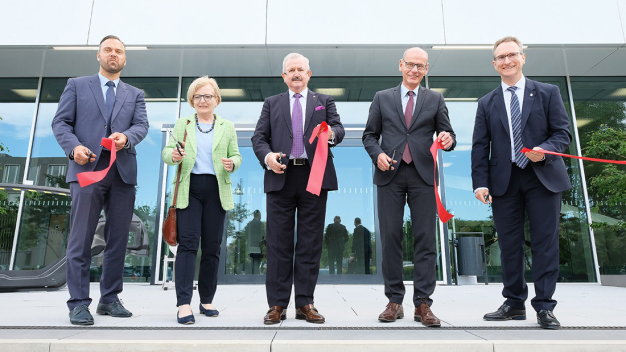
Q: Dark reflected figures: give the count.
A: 3